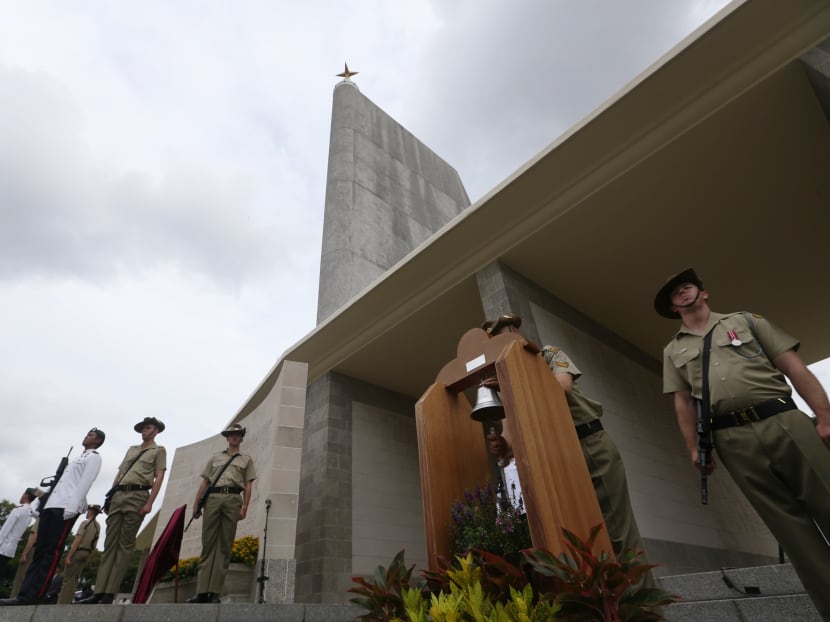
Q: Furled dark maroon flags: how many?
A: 1